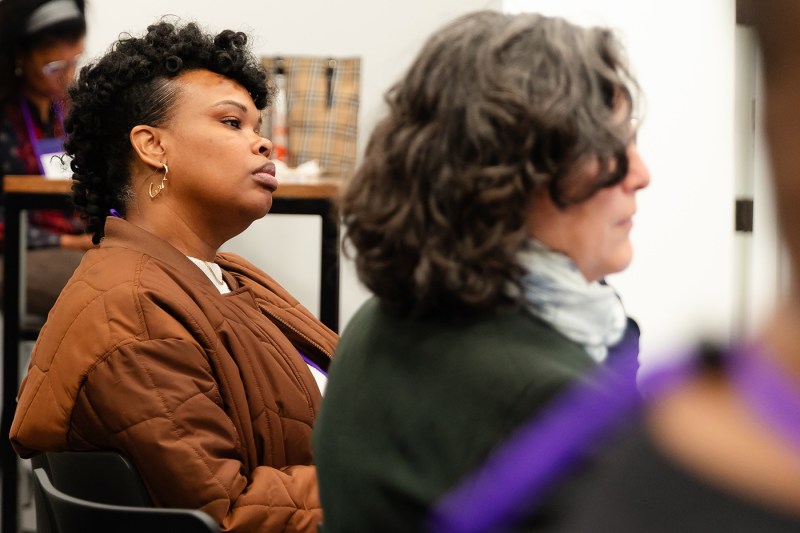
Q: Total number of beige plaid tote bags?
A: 1